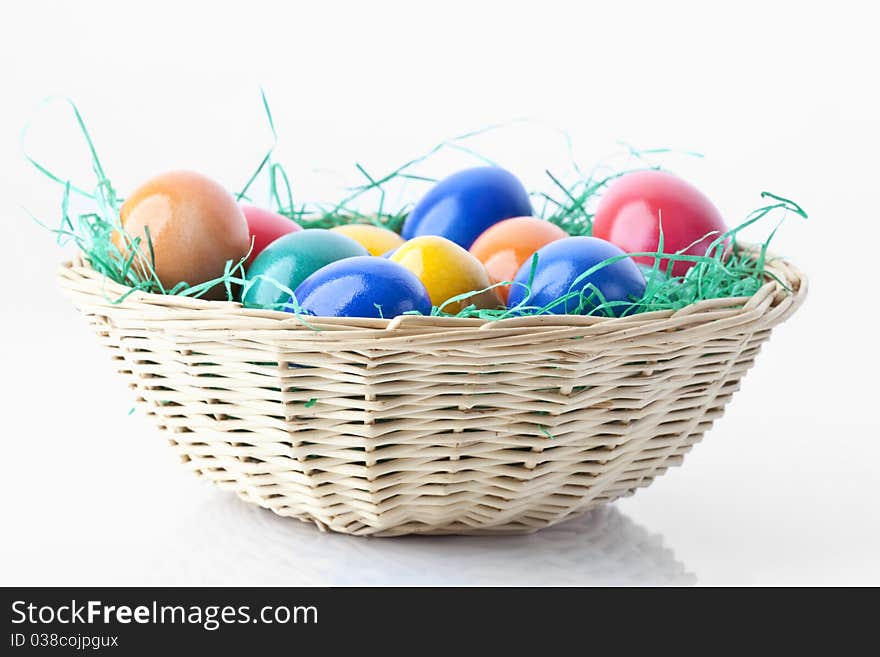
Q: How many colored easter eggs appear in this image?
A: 10